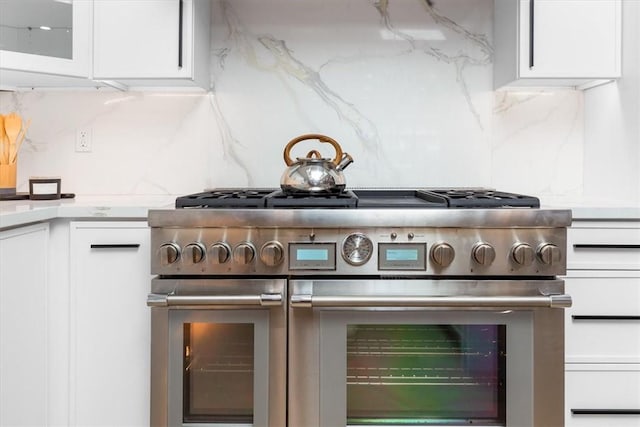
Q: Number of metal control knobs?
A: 9